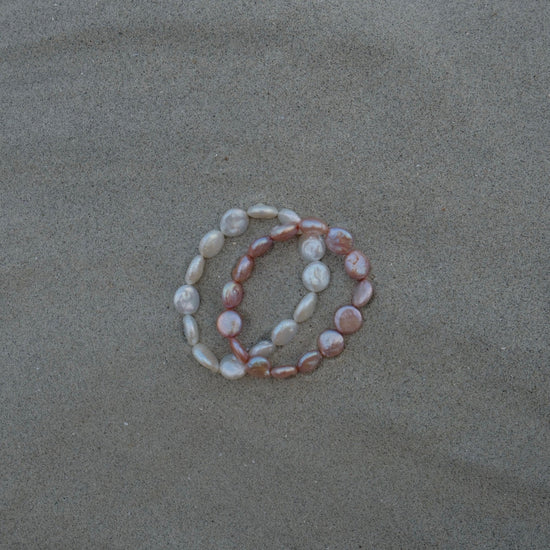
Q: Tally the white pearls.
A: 14